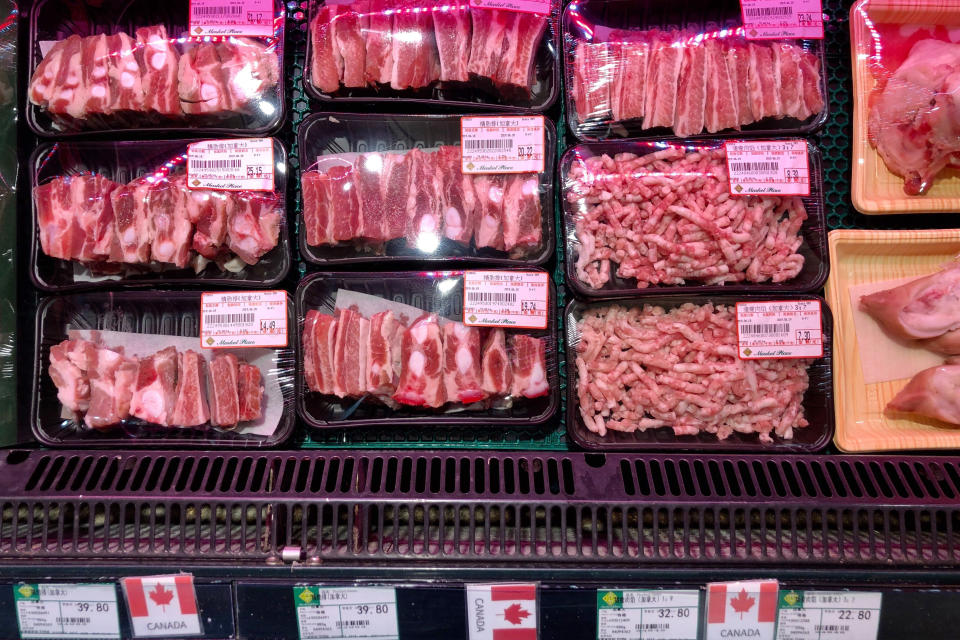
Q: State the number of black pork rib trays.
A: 7